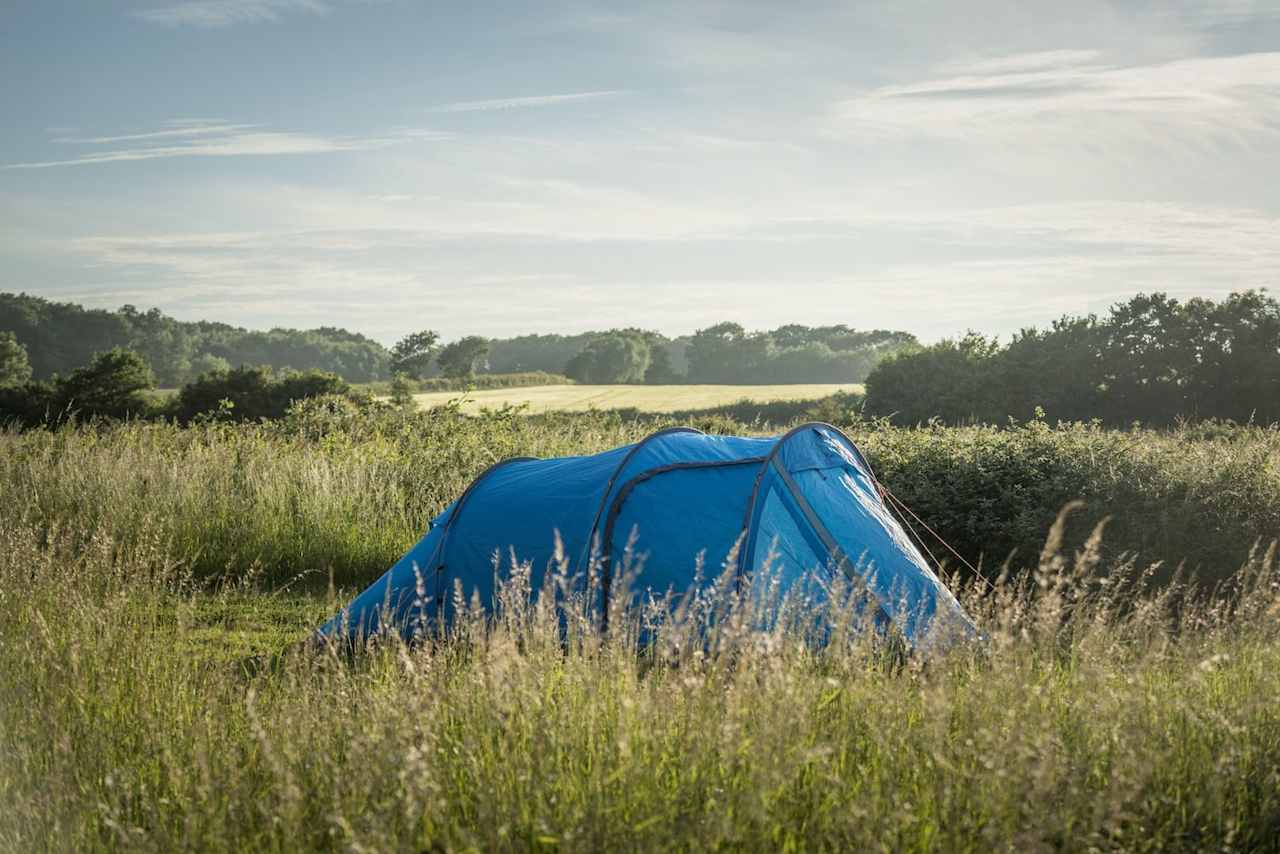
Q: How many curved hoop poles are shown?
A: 3